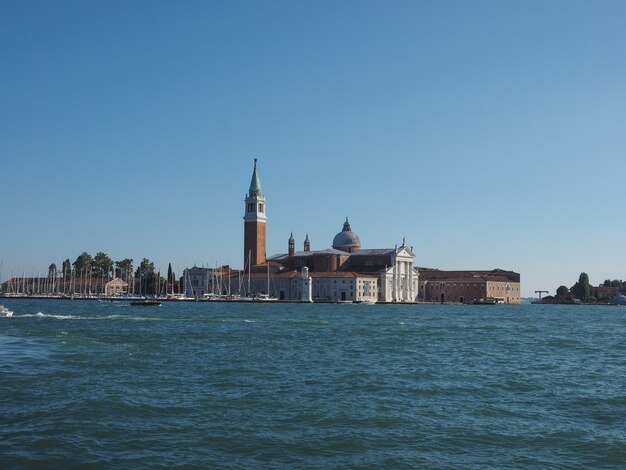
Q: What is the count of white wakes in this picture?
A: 1